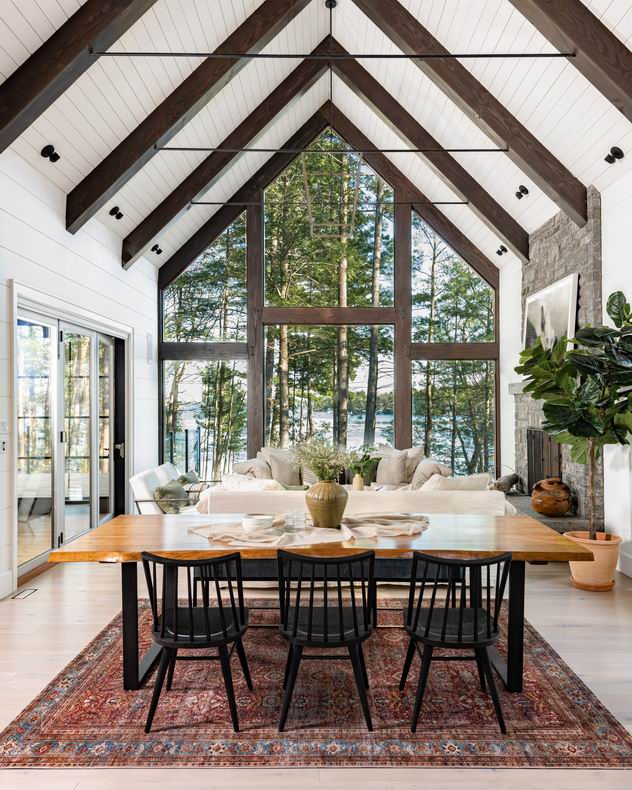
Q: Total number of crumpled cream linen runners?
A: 1